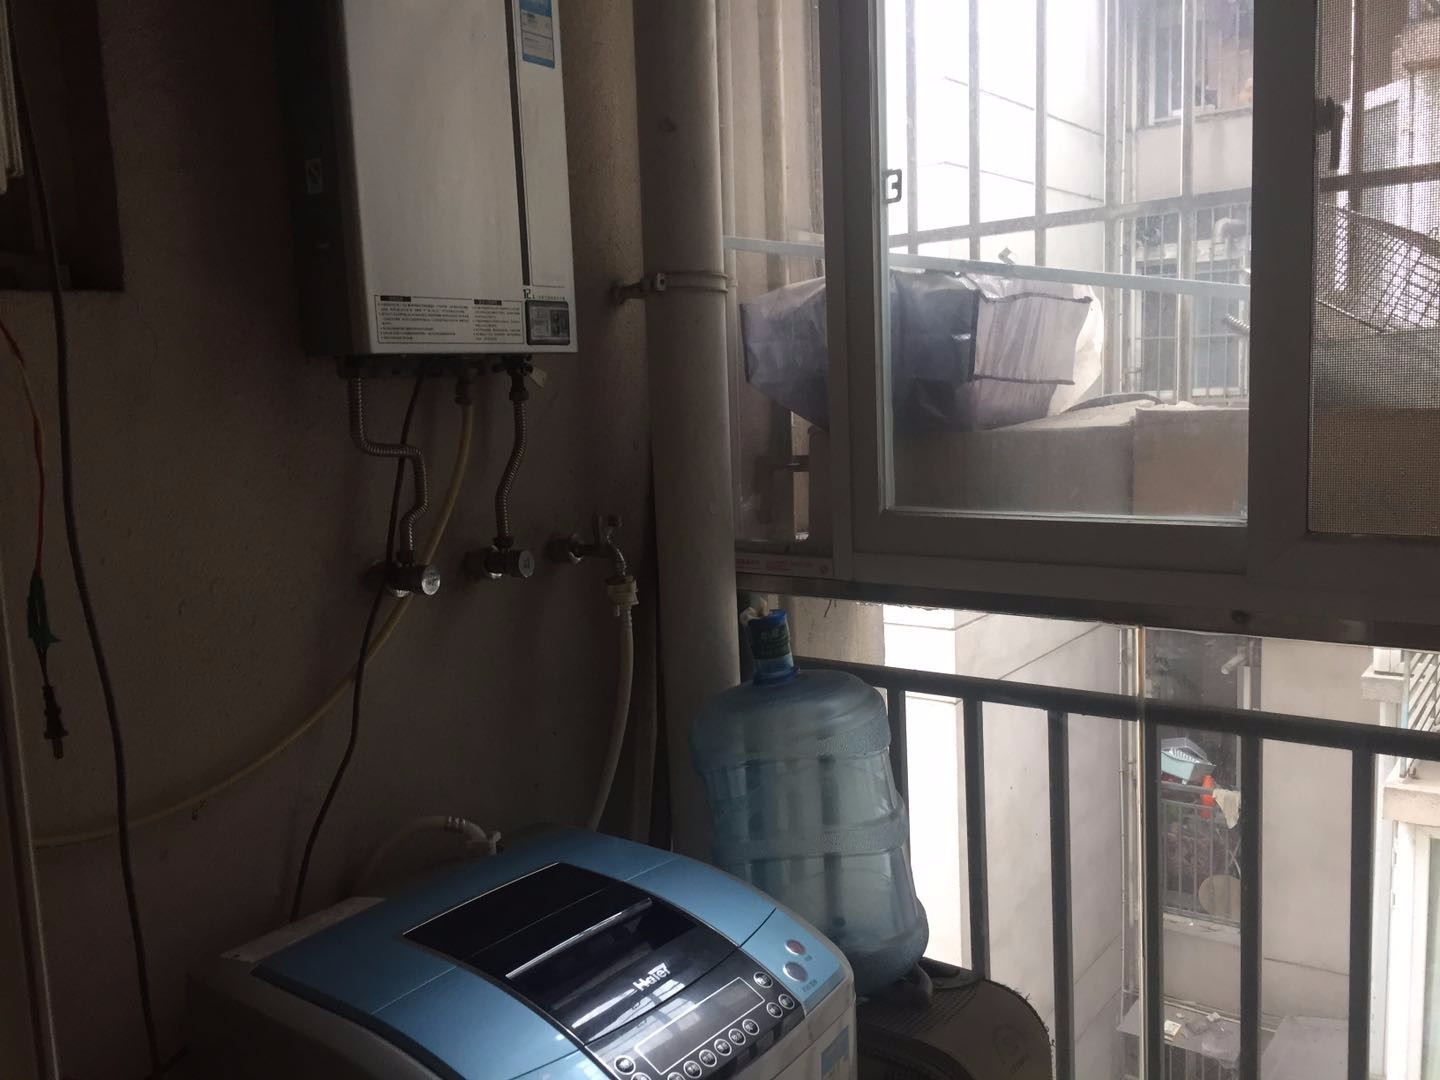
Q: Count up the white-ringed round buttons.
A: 11